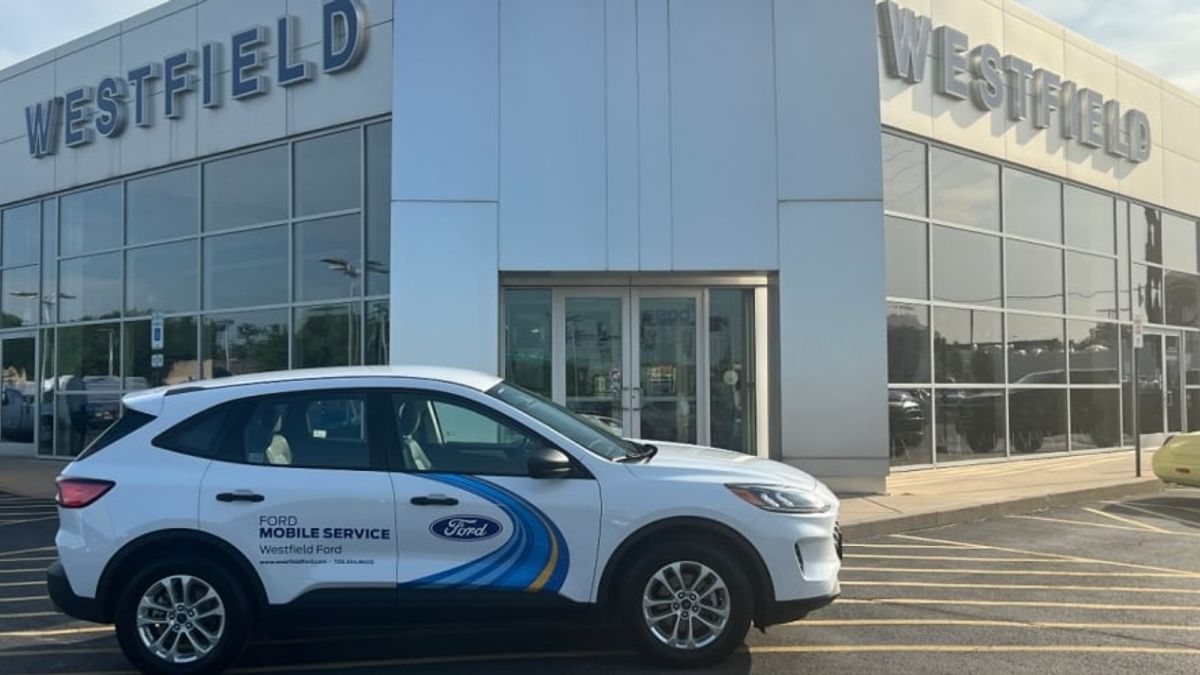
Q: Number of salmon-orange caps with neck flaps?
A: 0